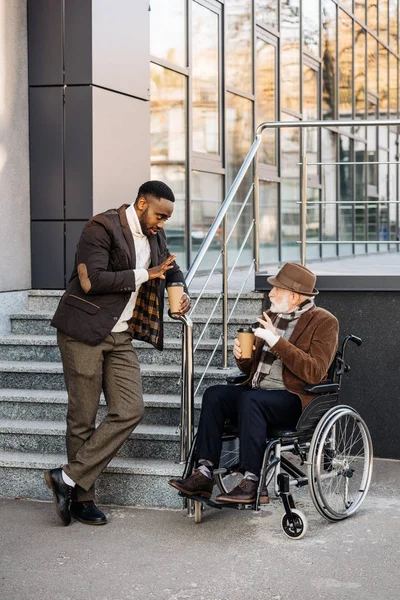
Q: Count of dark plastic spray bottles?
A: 0